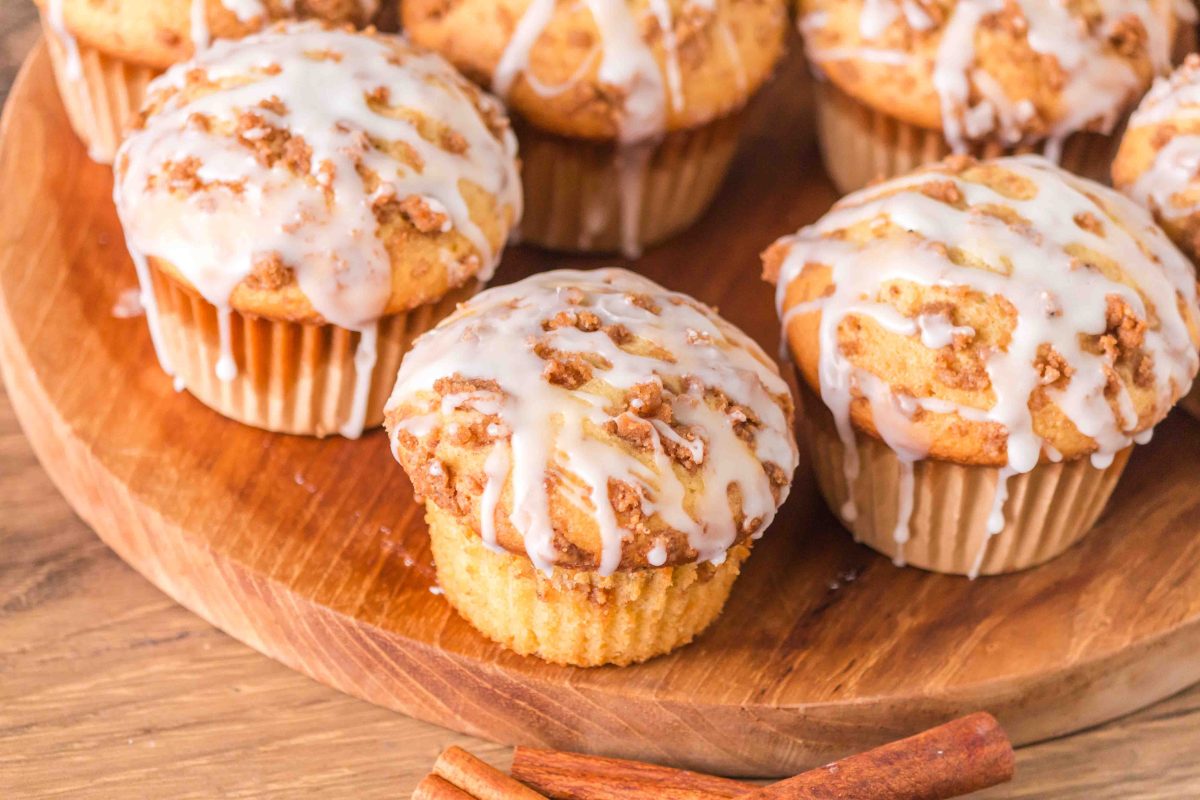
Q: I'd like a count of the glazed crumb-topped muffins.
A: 7